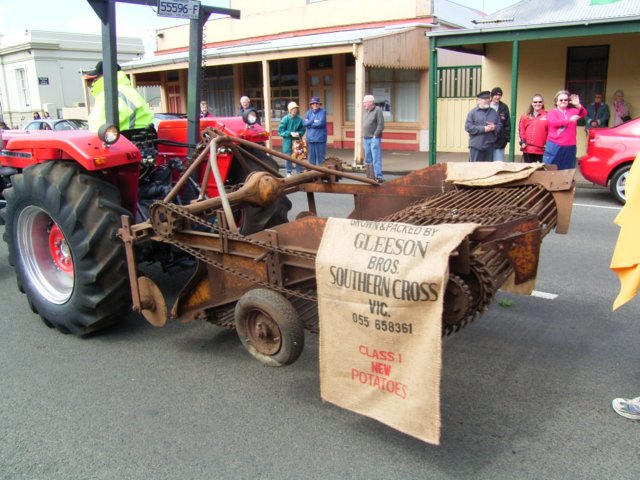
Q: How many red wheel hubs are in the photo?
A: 1